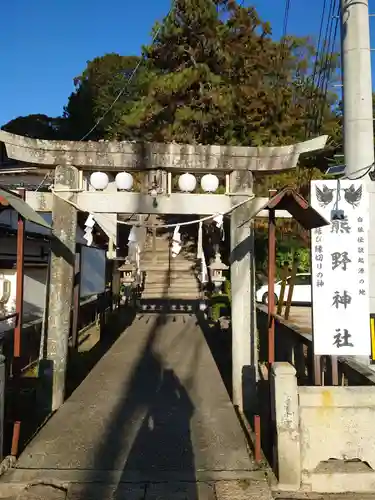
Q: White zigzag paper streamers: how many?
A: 4